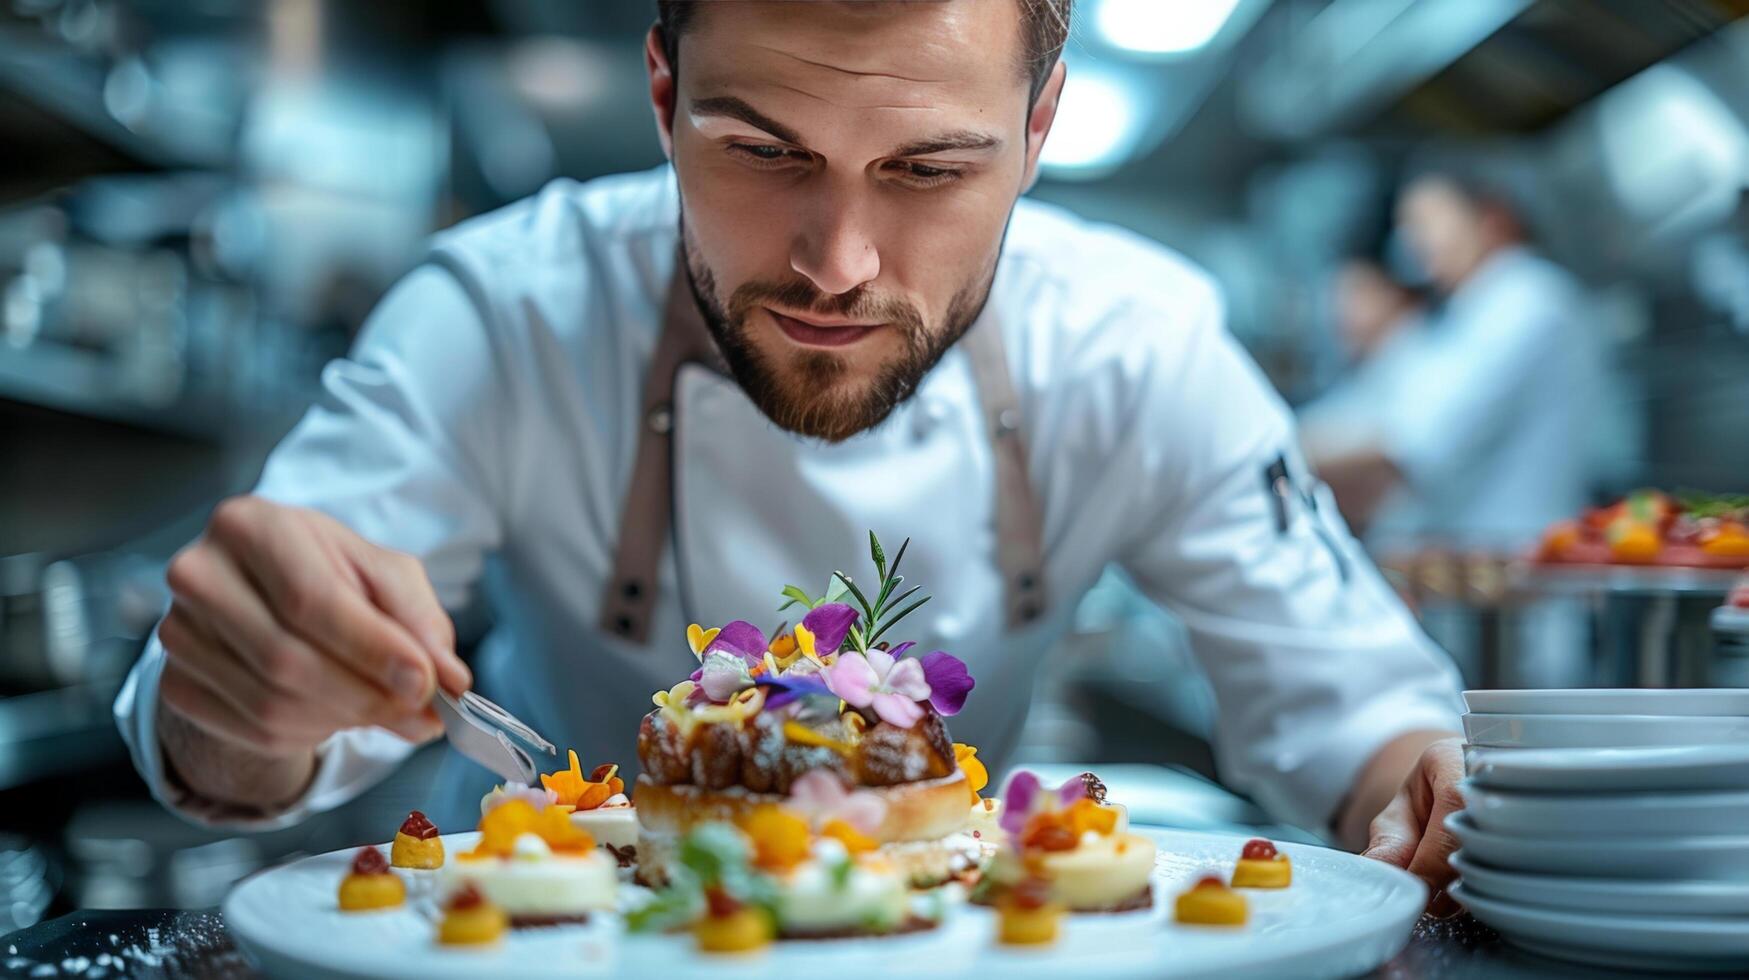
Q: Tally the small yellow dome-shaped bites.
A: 7